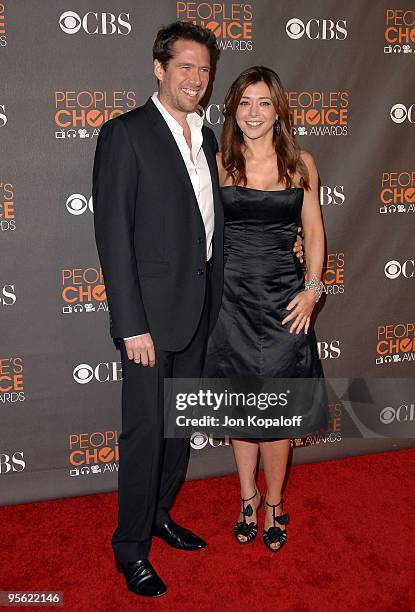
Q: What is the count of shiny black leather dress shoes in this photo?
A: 2